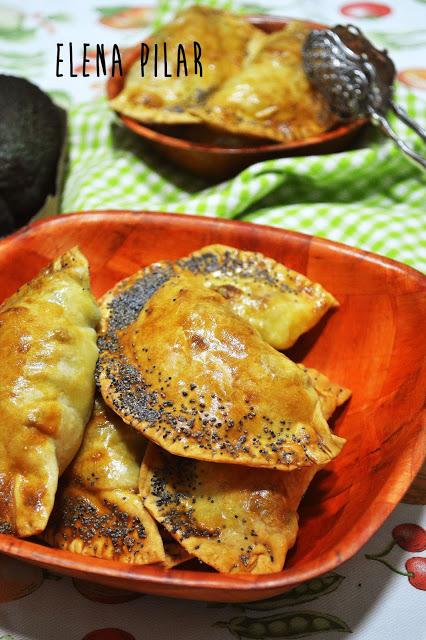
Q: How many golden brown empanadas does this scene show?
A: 7